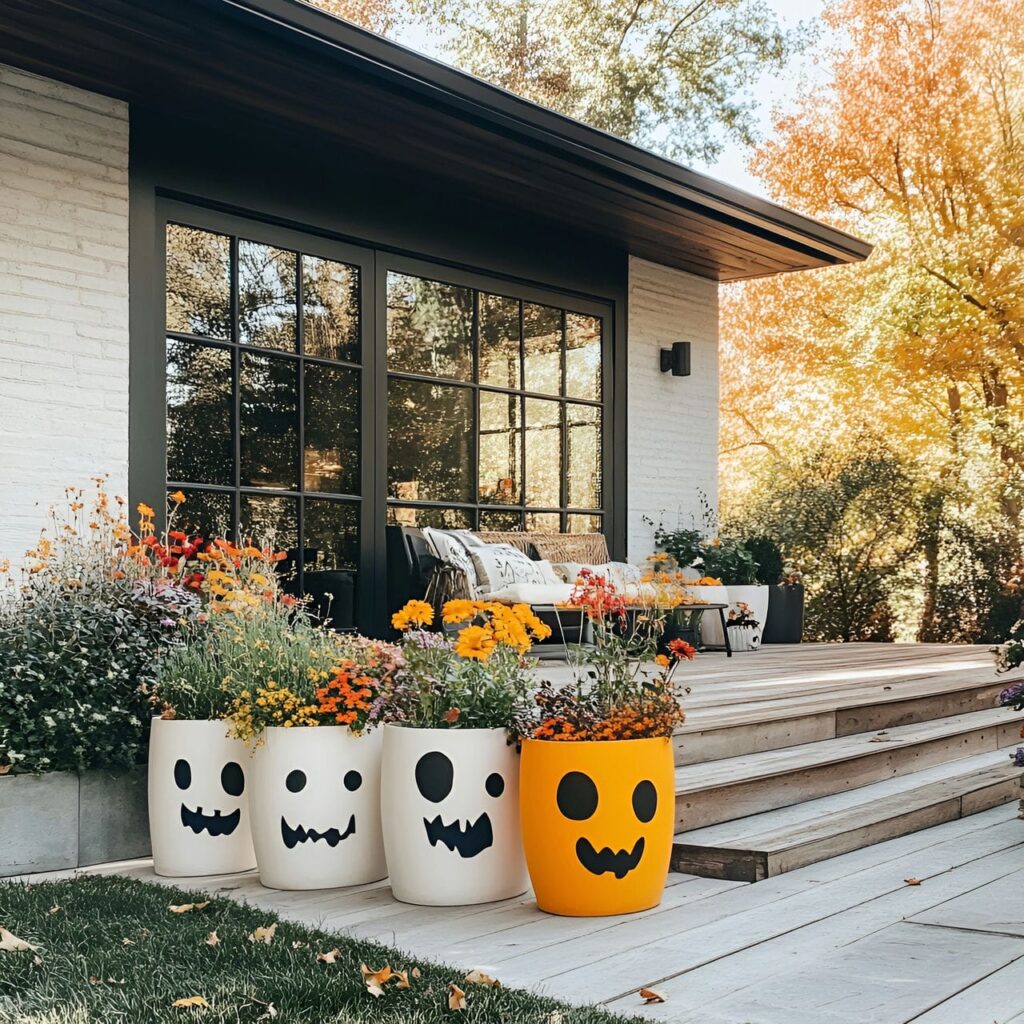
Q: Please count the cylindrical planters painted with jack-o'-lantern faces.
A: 4